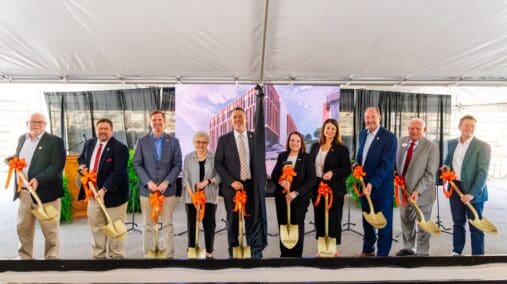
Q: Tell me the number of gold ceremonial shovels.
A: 10